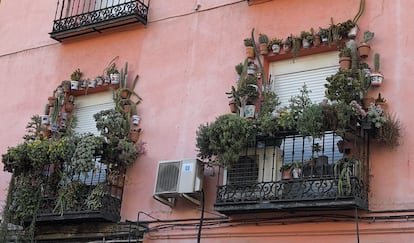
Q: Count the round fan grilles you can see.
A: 1